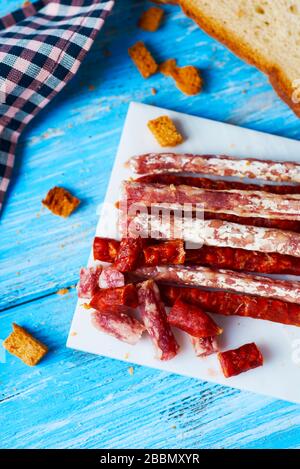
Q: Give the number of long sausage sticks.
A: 8